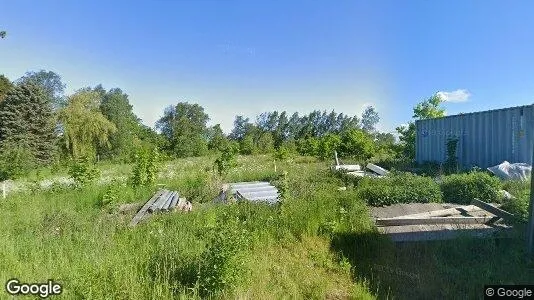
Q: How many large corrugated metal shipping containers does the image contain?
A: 1